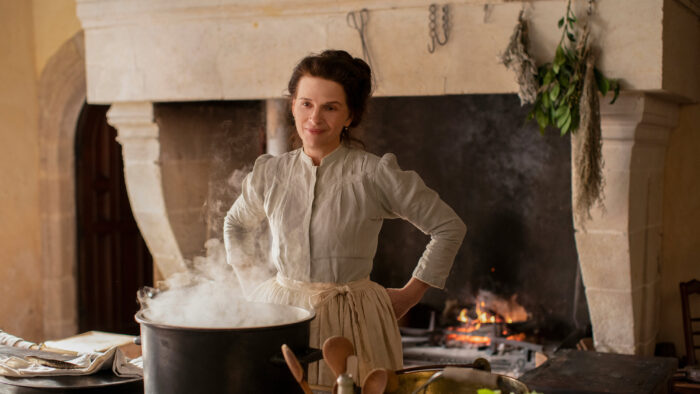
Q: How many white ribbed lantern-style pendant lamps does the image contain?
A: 0